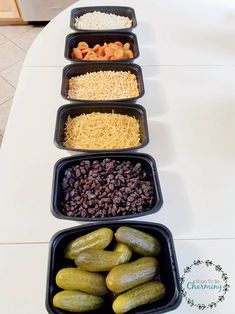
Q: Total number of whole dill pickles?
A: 7